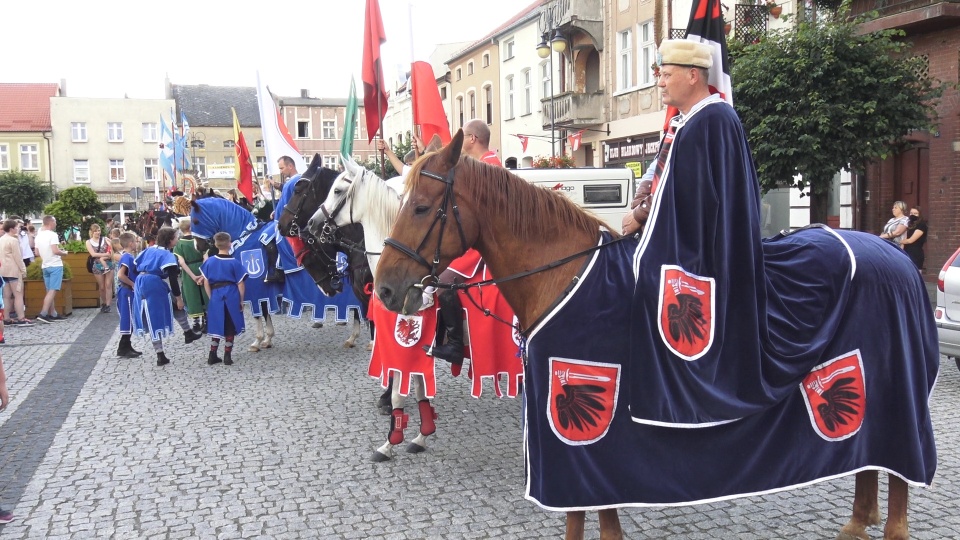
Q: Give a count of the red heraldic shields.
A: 3